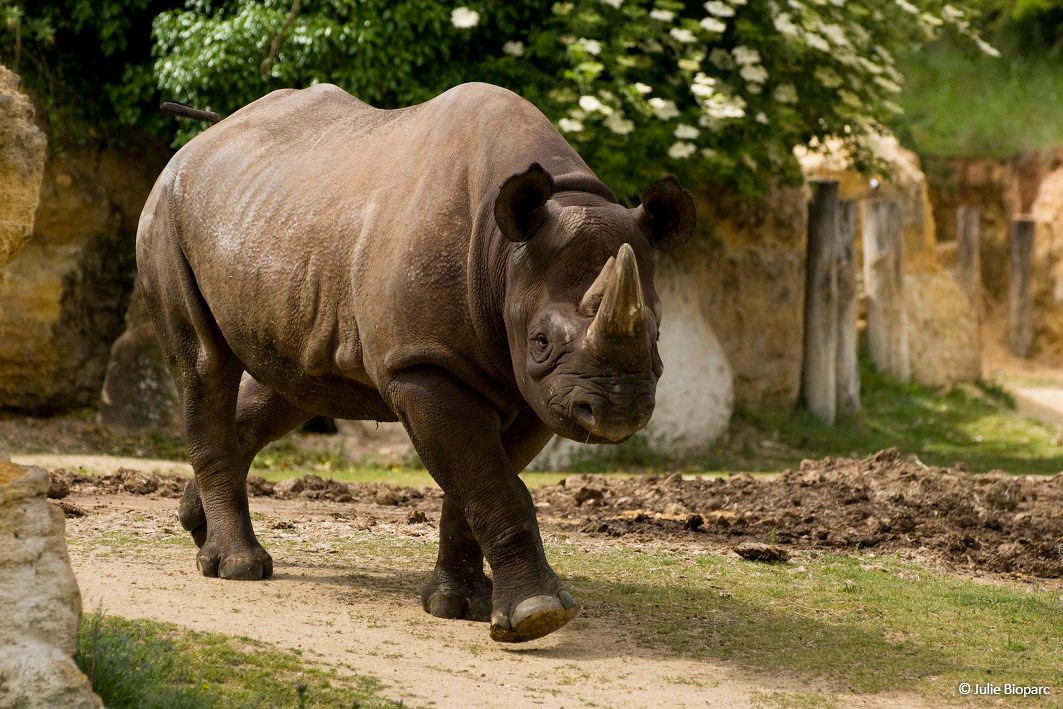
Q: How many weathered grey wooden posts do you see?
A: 5